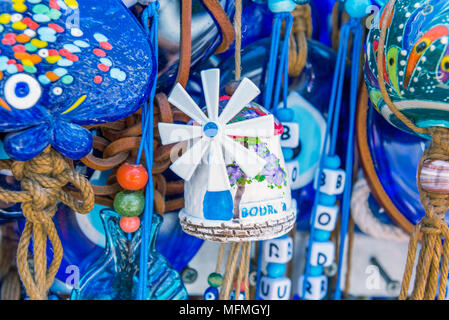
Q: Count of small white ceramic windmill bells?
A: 1